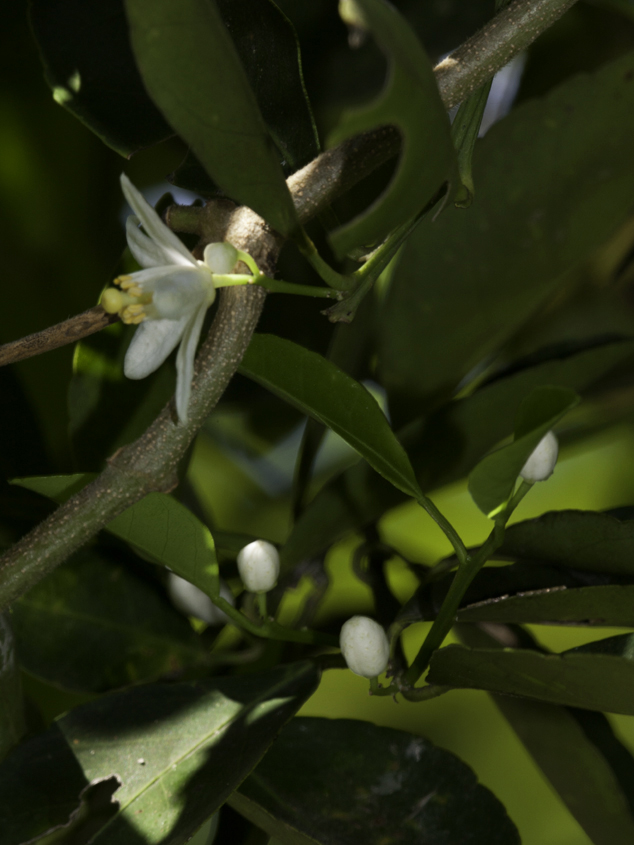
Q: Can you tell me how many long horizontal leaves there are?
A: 3